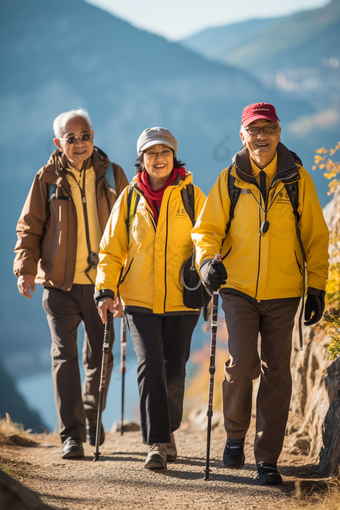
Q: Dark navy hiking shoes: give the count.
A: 2